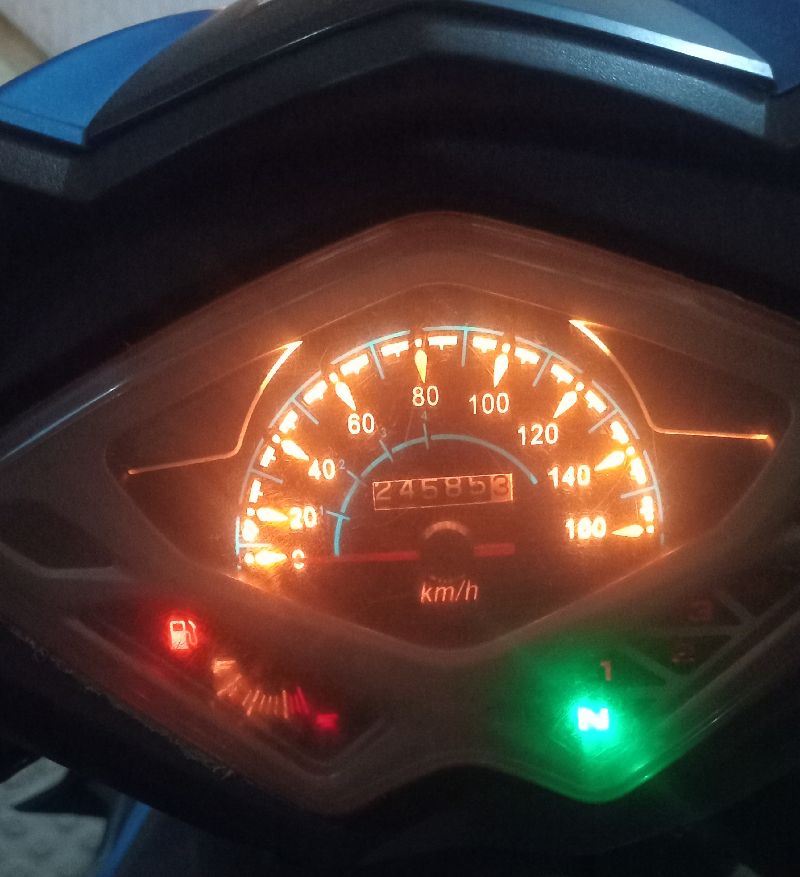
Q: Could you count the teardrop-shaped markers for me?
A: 9